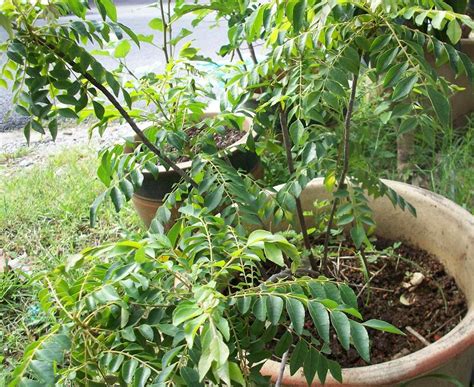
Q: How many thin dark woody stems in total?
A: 3